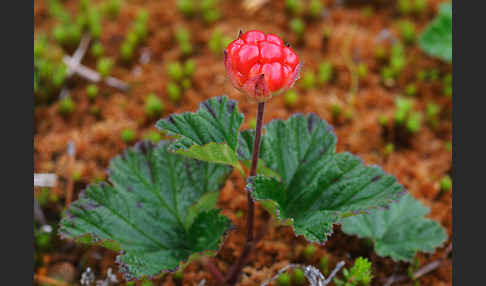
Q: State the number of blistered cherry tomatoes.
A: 0